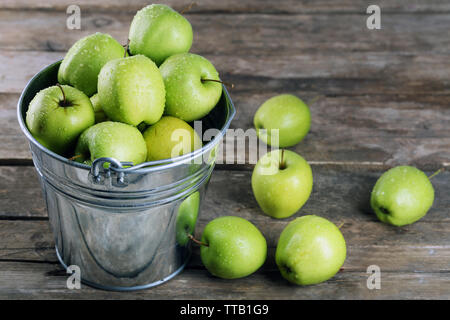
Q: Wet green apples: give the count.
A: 13